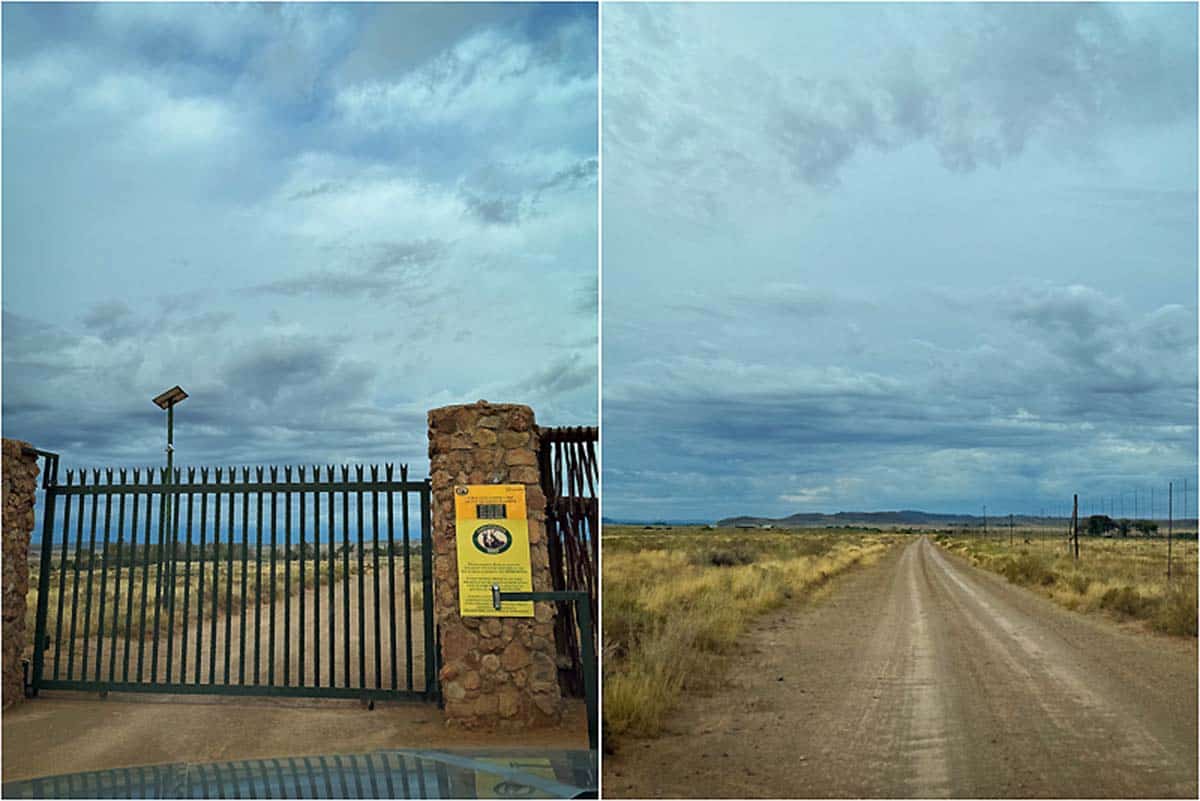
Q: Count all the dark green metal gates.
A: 1